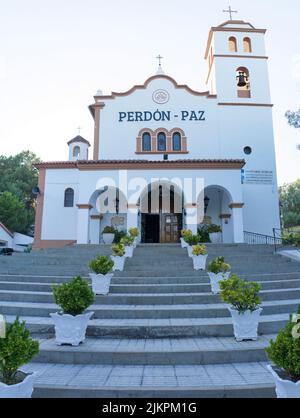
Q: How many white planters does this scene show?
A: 14